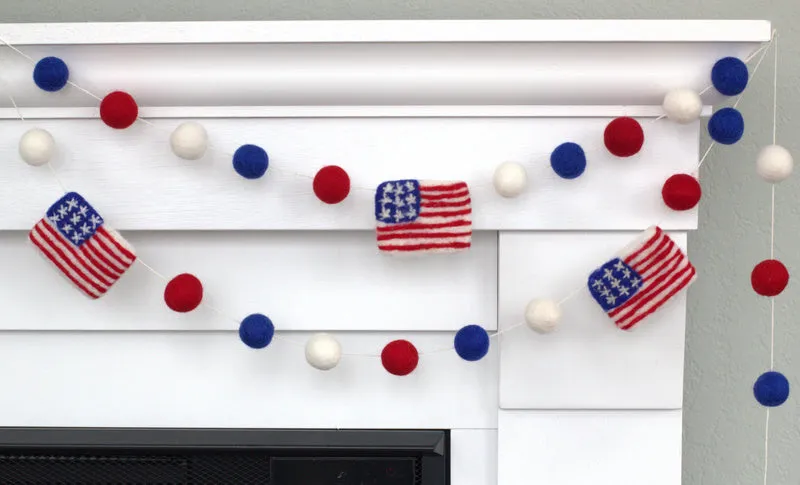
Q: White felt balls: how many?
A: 7